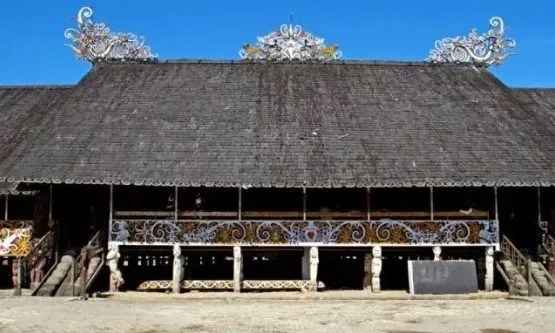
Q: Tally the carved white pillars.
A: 7